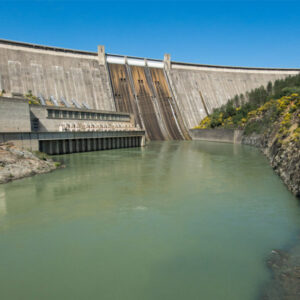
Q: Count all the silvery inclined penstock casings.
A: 5